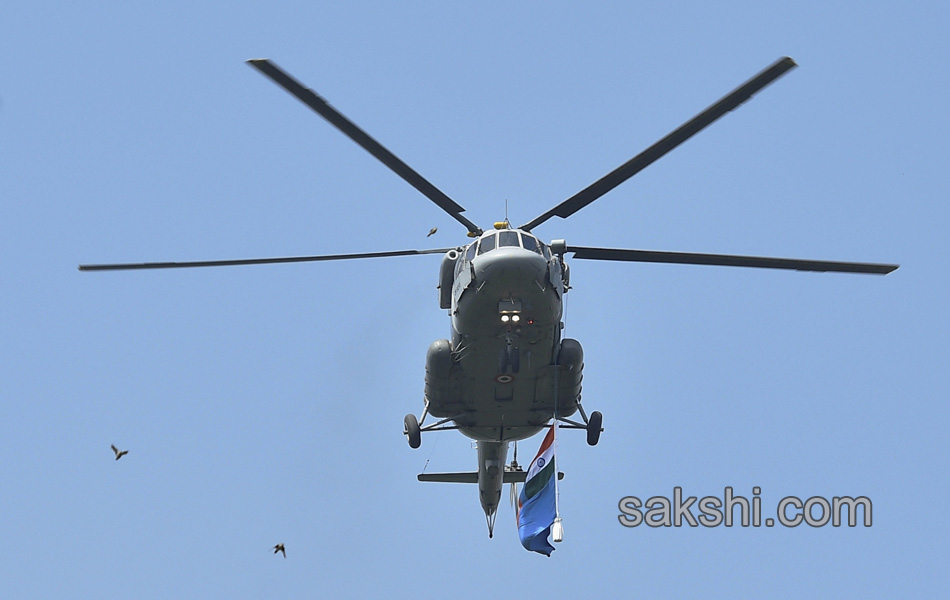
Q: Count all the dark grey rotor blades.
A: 4